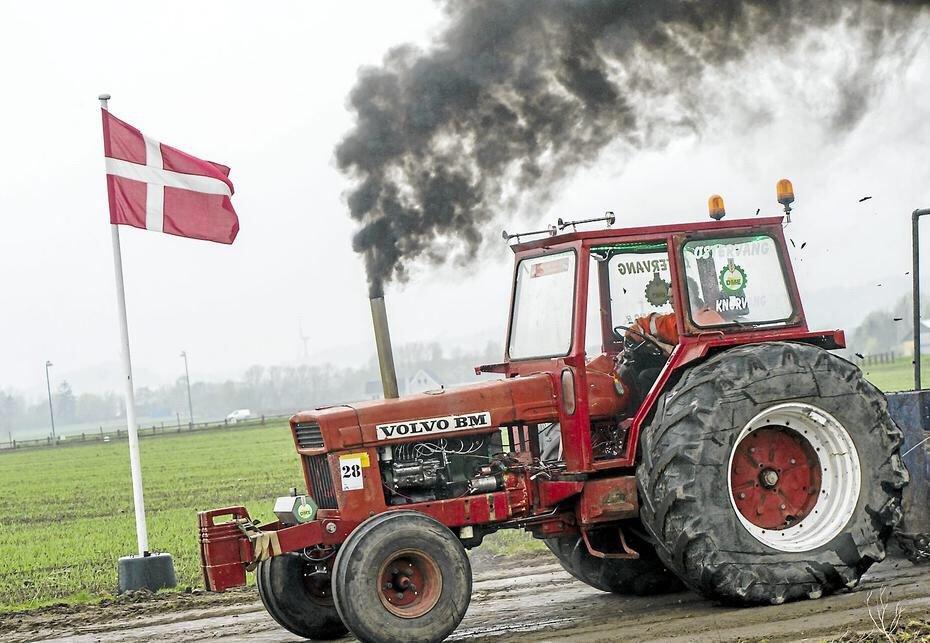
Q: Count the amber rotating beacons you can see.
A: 2